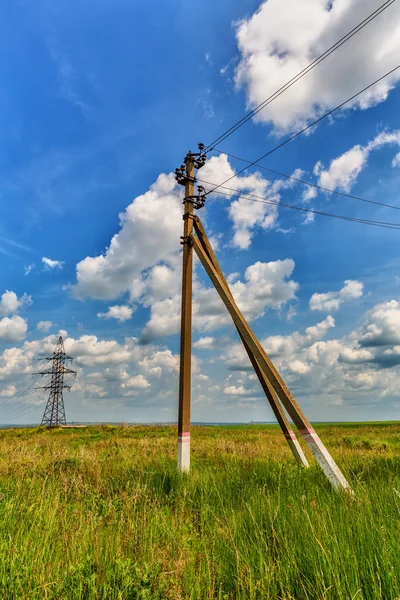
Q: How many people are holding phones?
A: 0